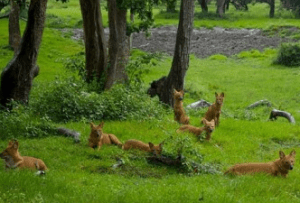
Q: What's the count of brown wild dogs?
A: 7